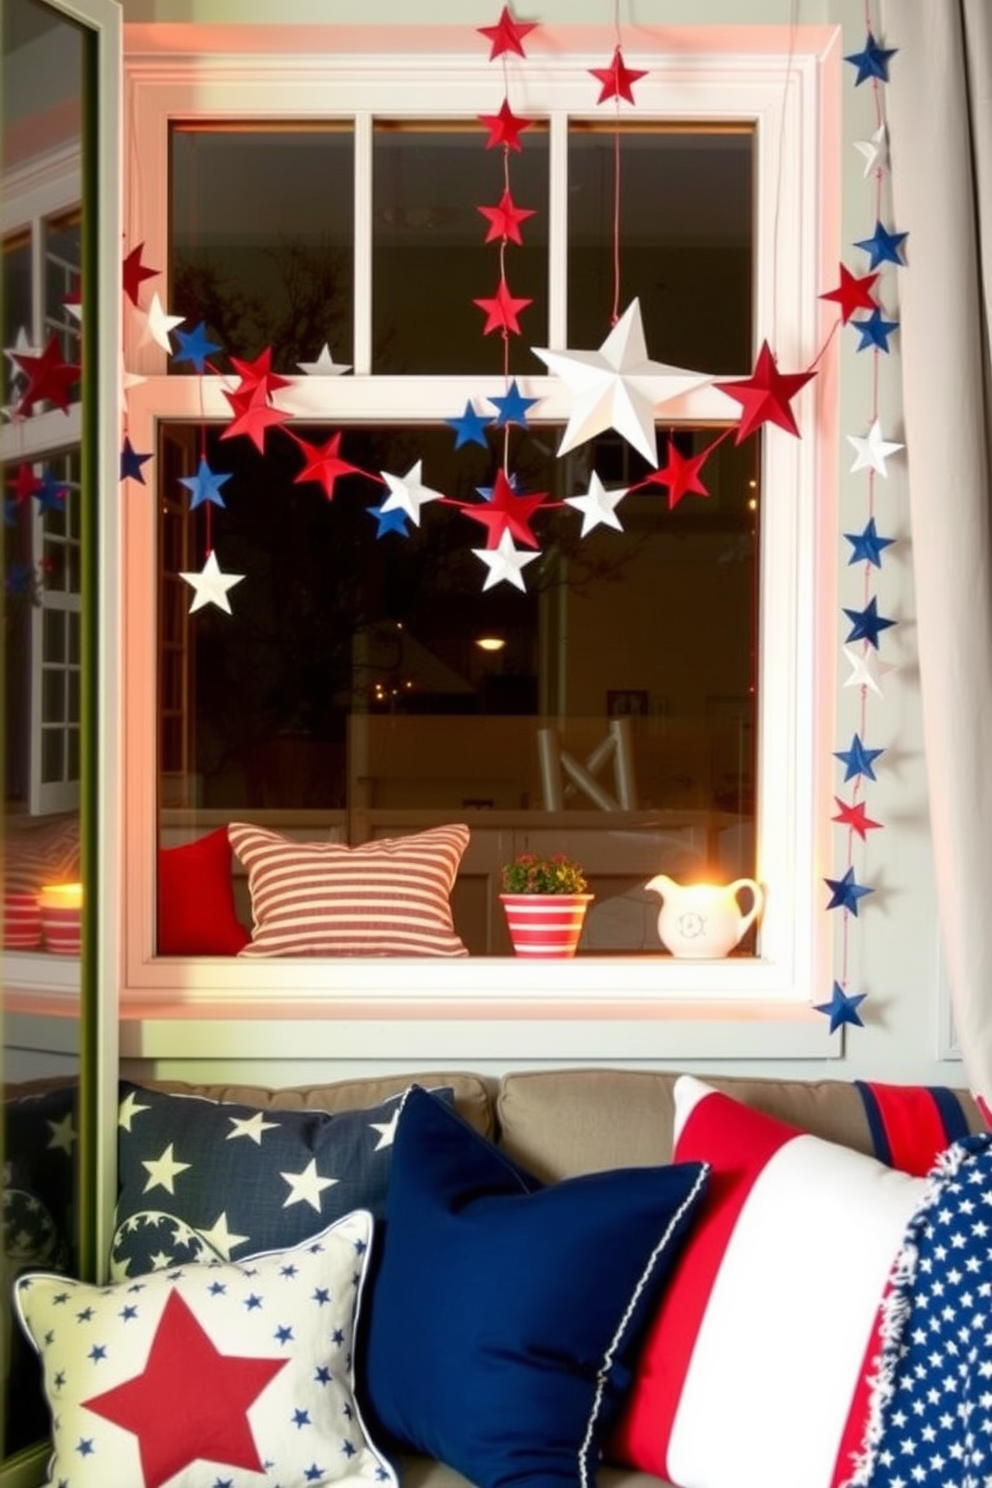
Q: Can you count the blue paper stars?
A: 15